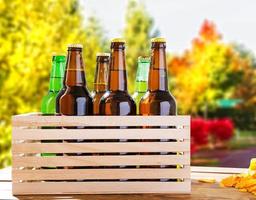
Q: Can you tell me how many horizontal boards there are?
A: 6